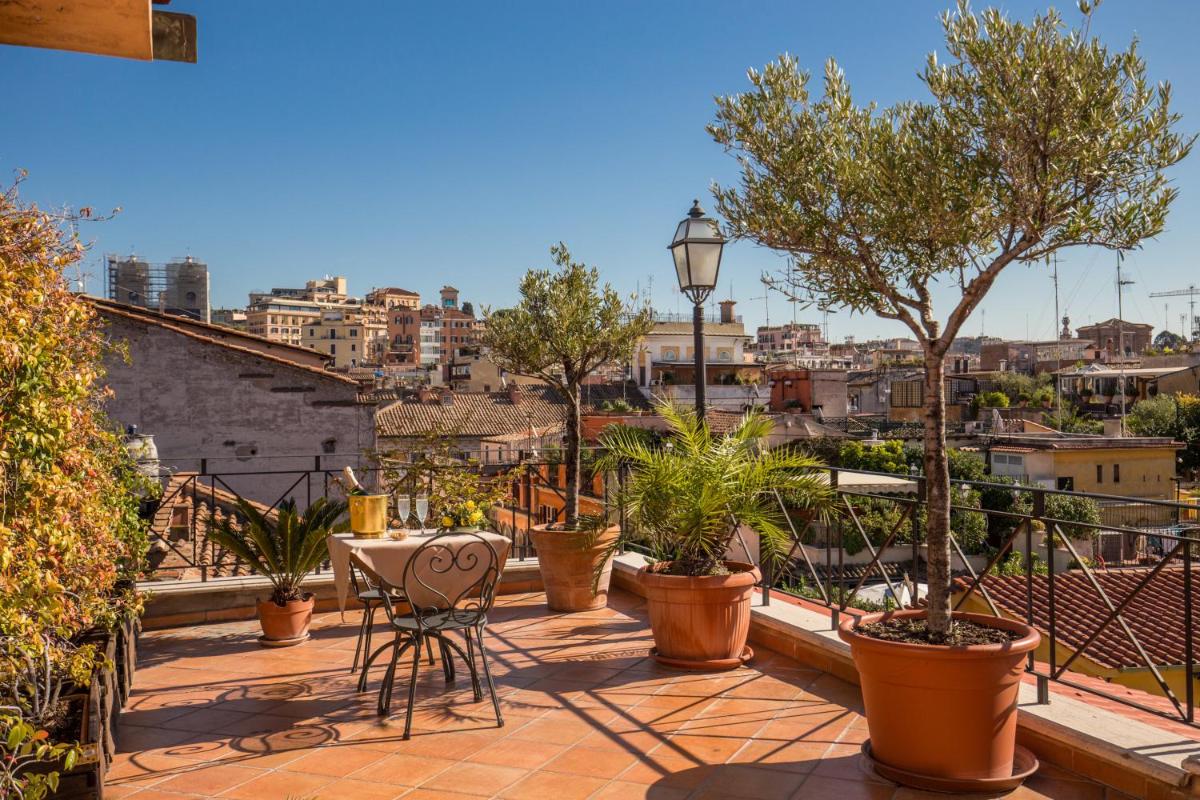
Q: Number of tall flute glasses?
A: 2